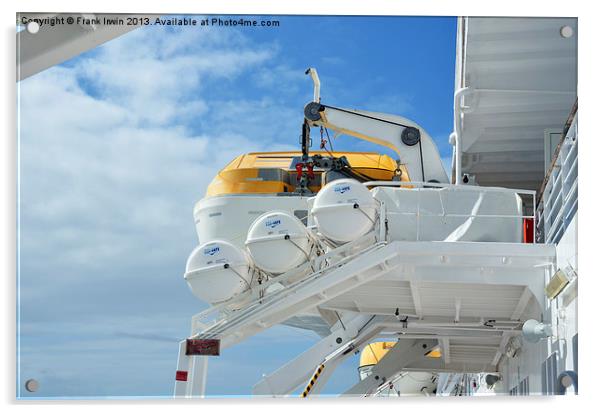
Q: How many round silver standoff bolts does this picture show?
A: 4